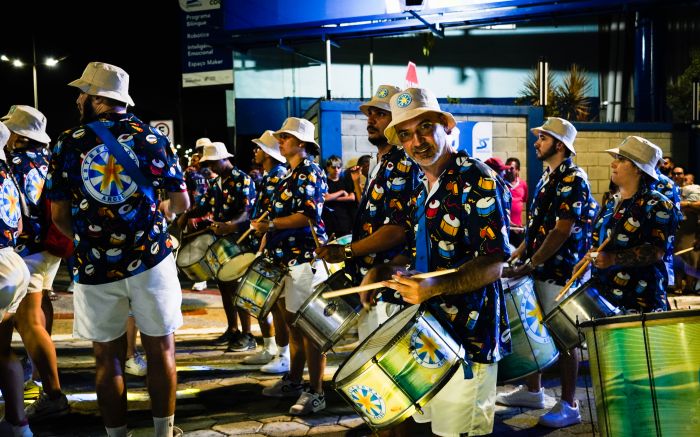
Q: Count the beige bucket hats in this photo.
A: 11